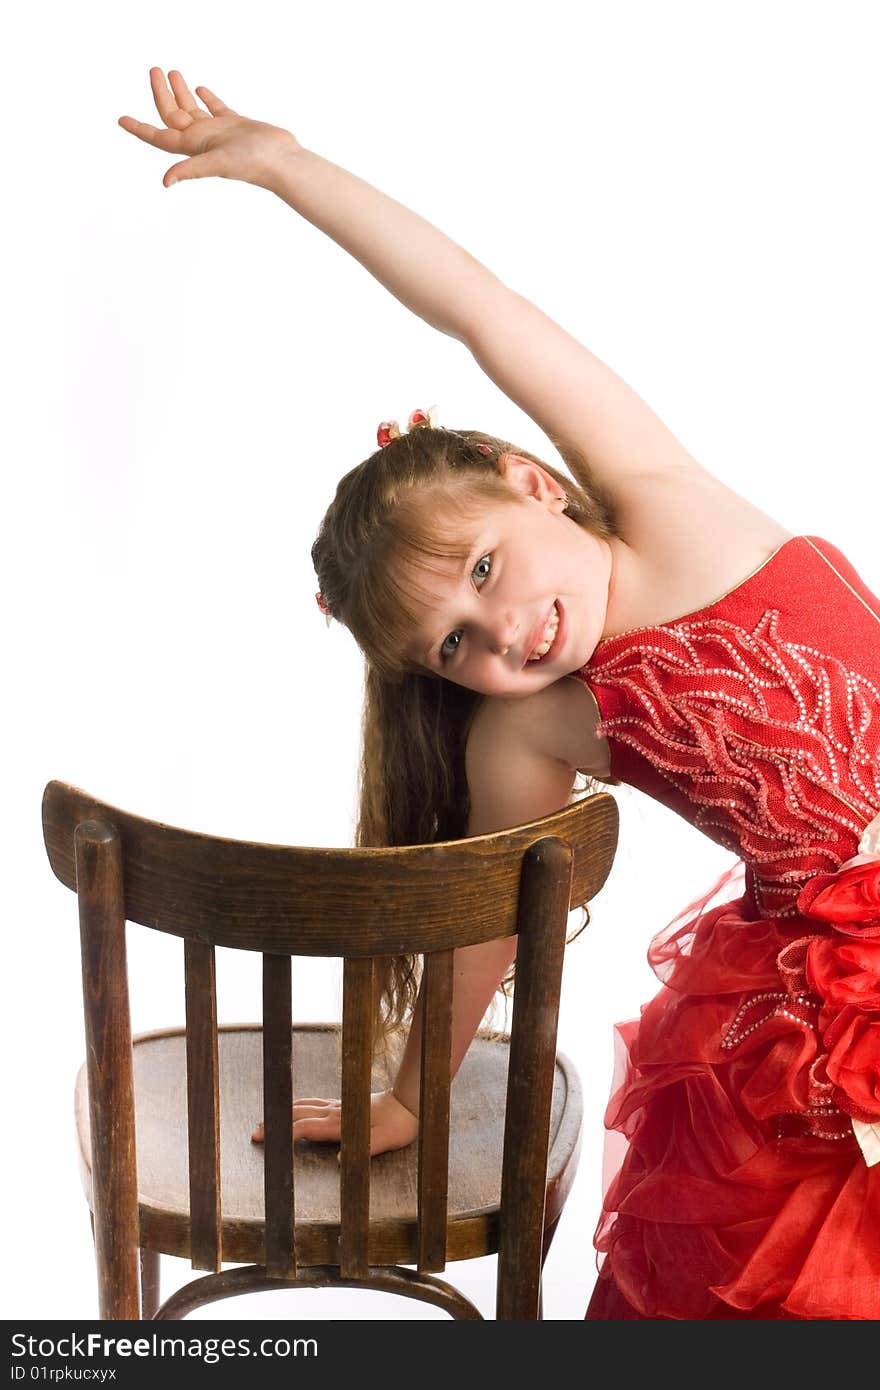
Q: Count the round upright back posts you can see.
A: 2